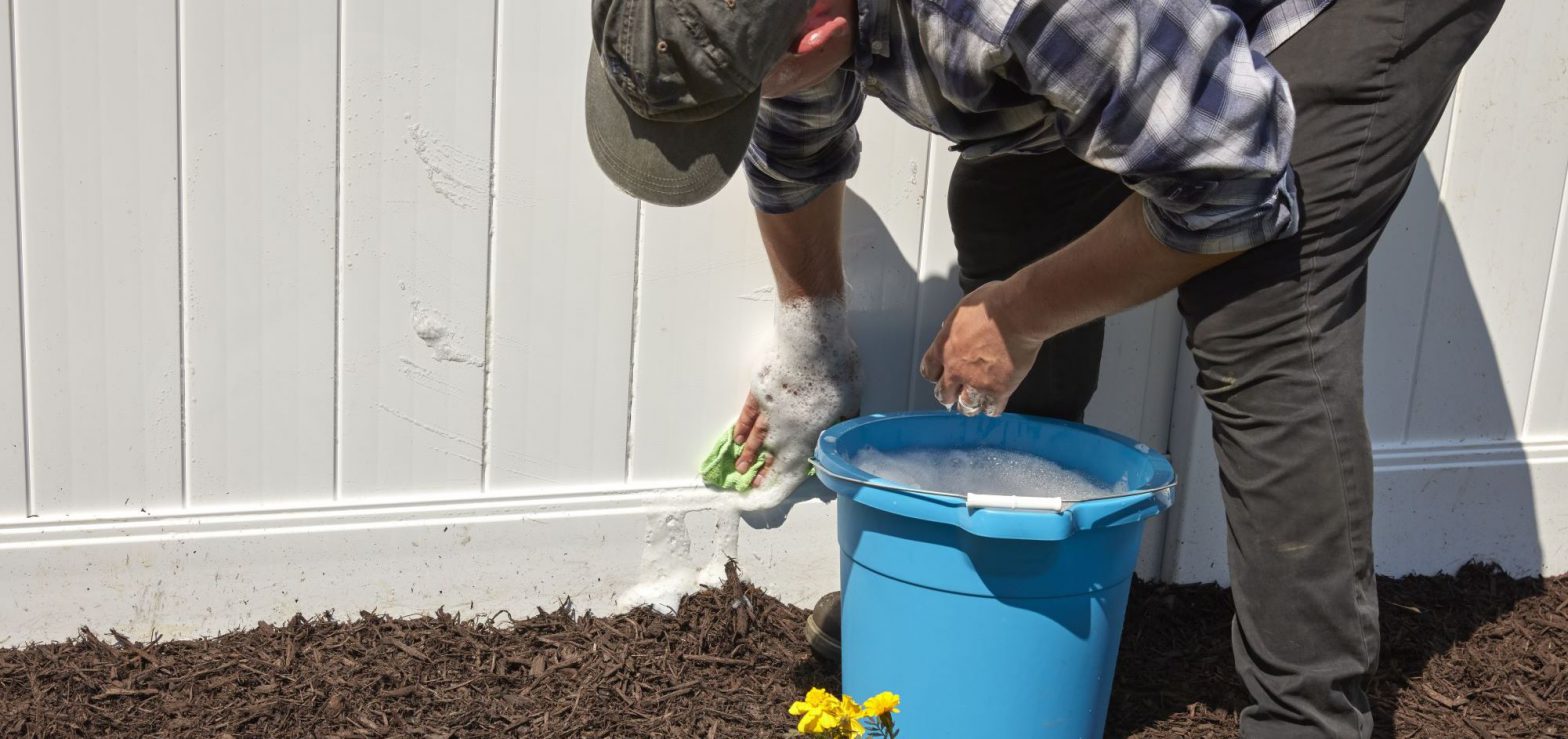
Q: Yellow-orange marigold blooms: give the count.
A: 3